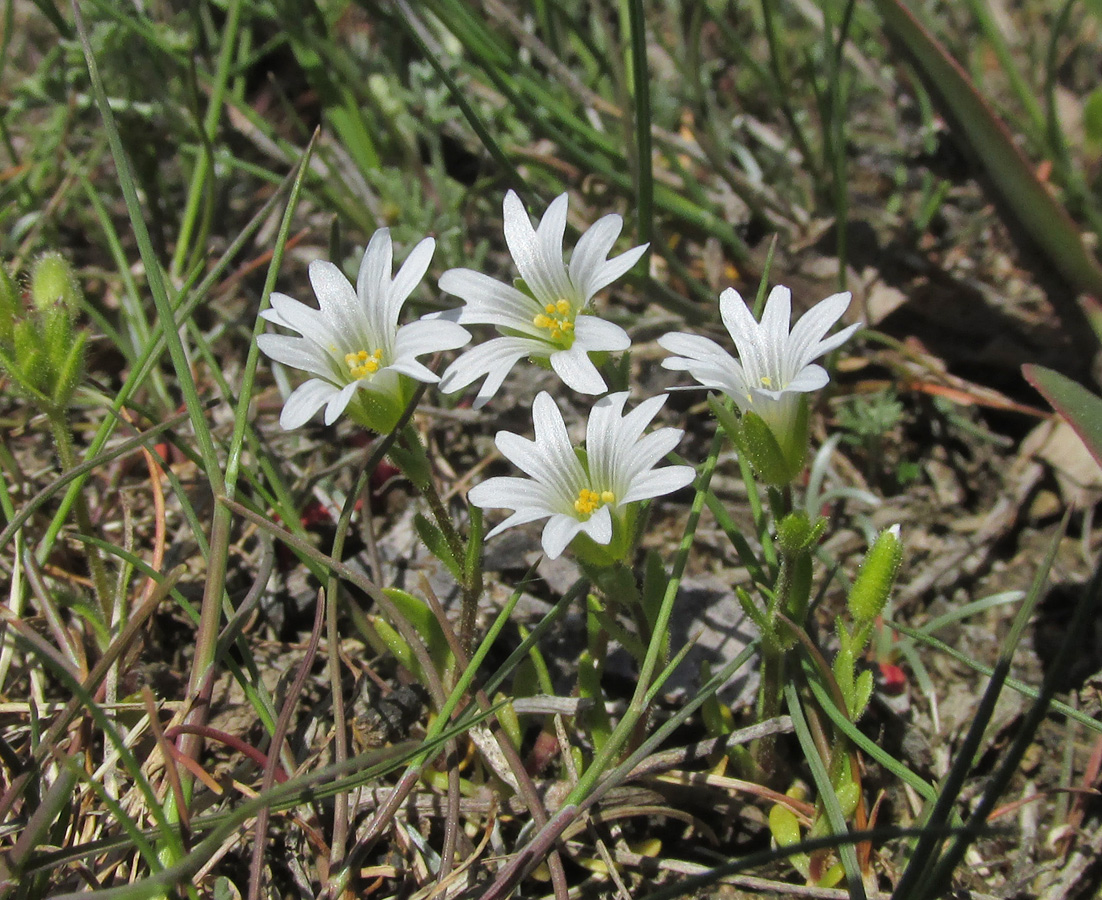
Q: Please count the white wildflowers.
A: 4